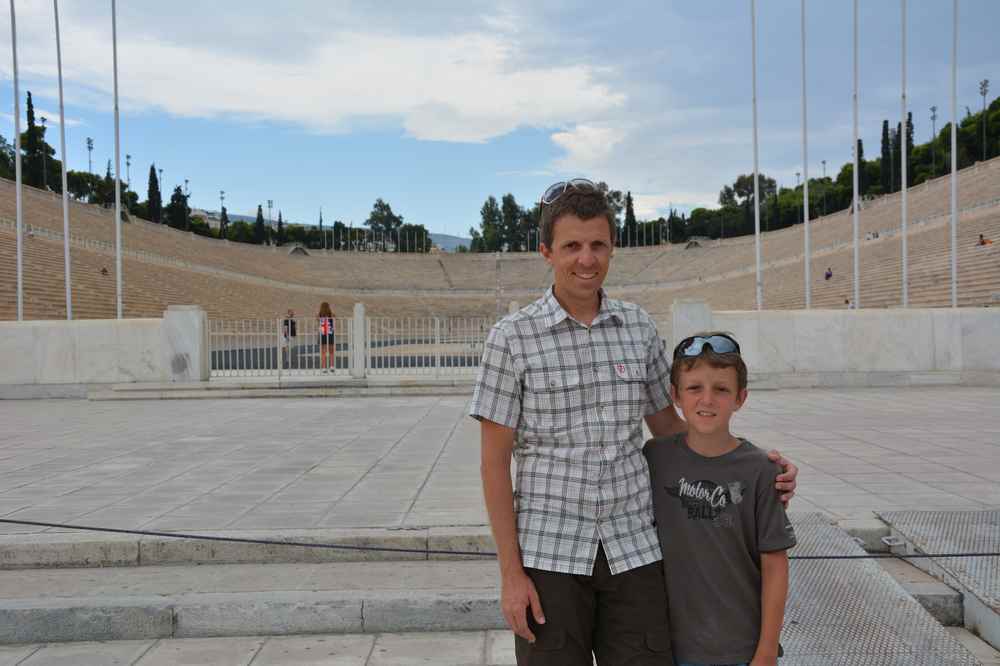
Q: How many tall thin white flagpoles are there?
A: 8